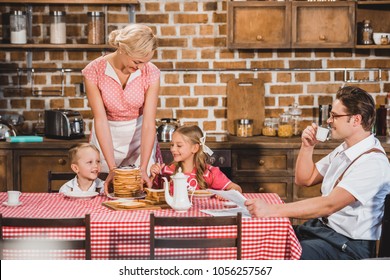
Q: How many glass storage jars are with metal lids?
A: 4